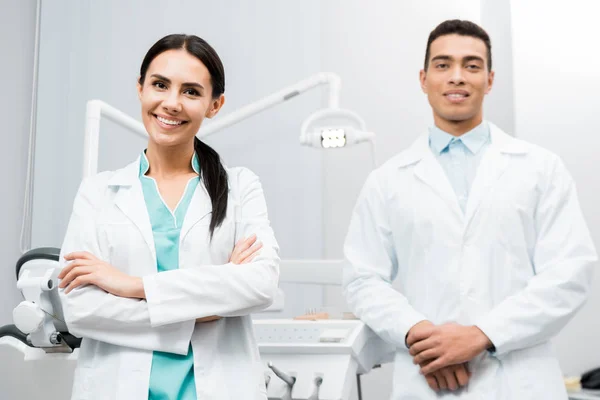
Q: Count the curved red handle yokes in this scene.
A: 0